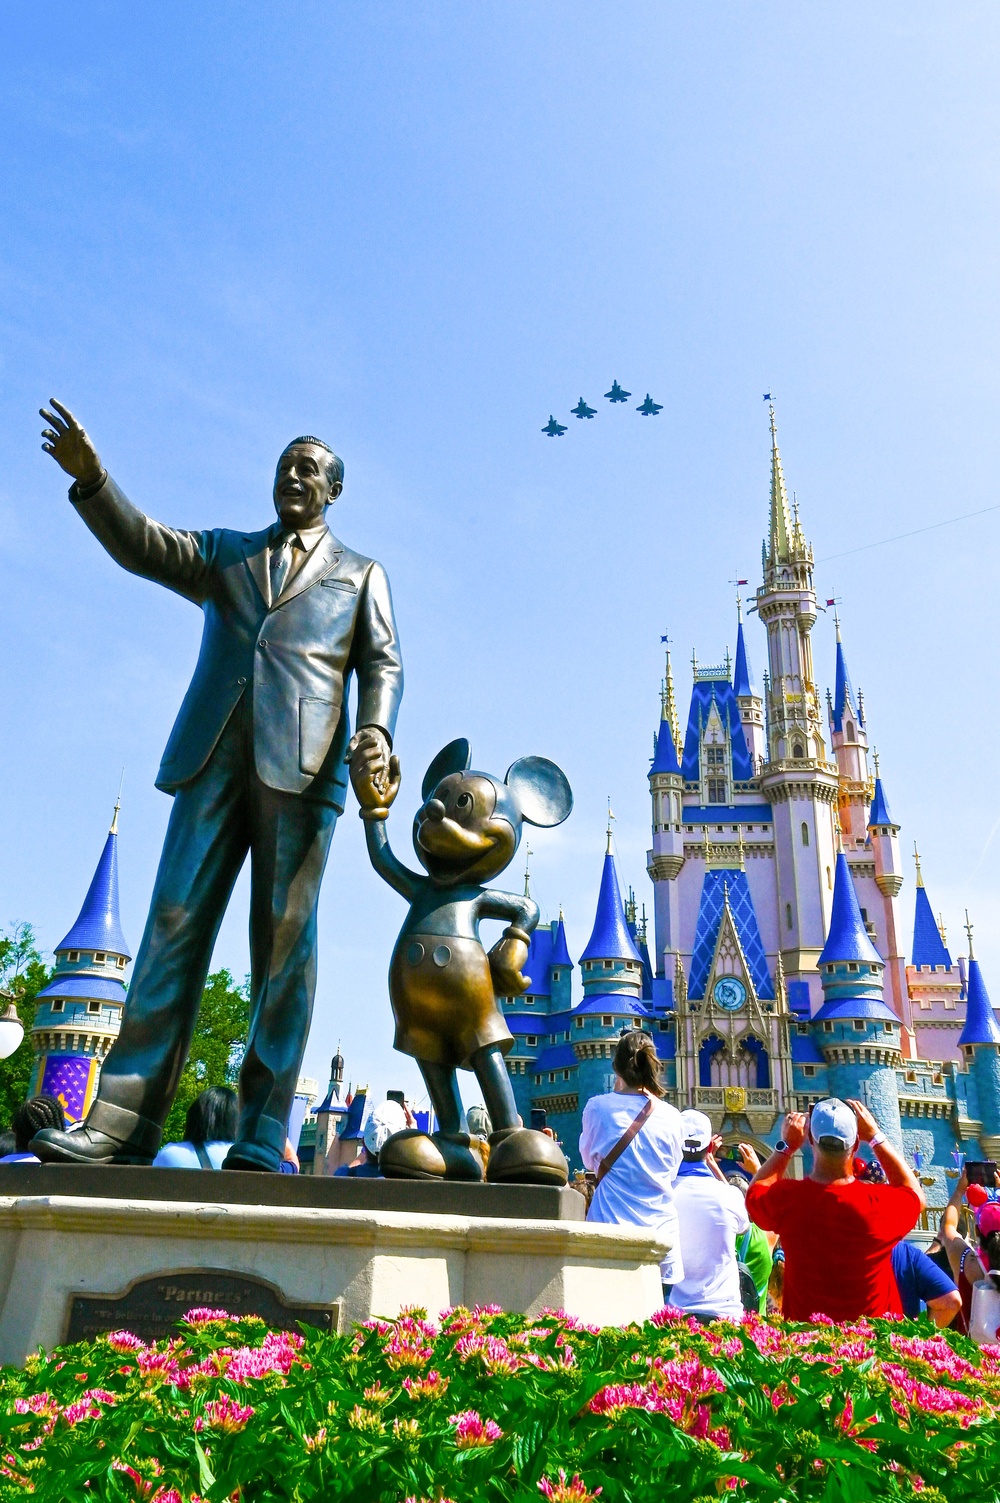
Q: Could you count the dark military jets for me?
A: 4